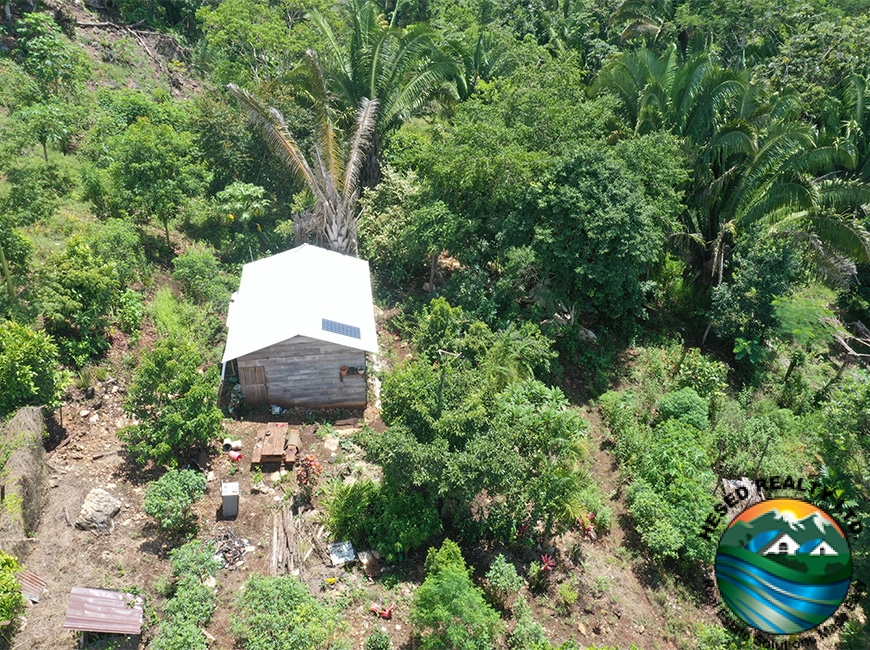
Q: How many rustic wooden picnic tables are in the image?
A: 1